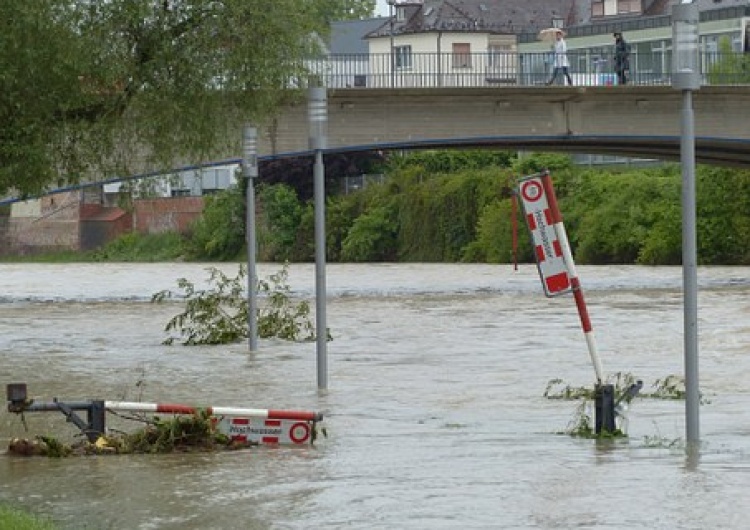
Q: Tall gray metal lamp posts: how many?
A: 3